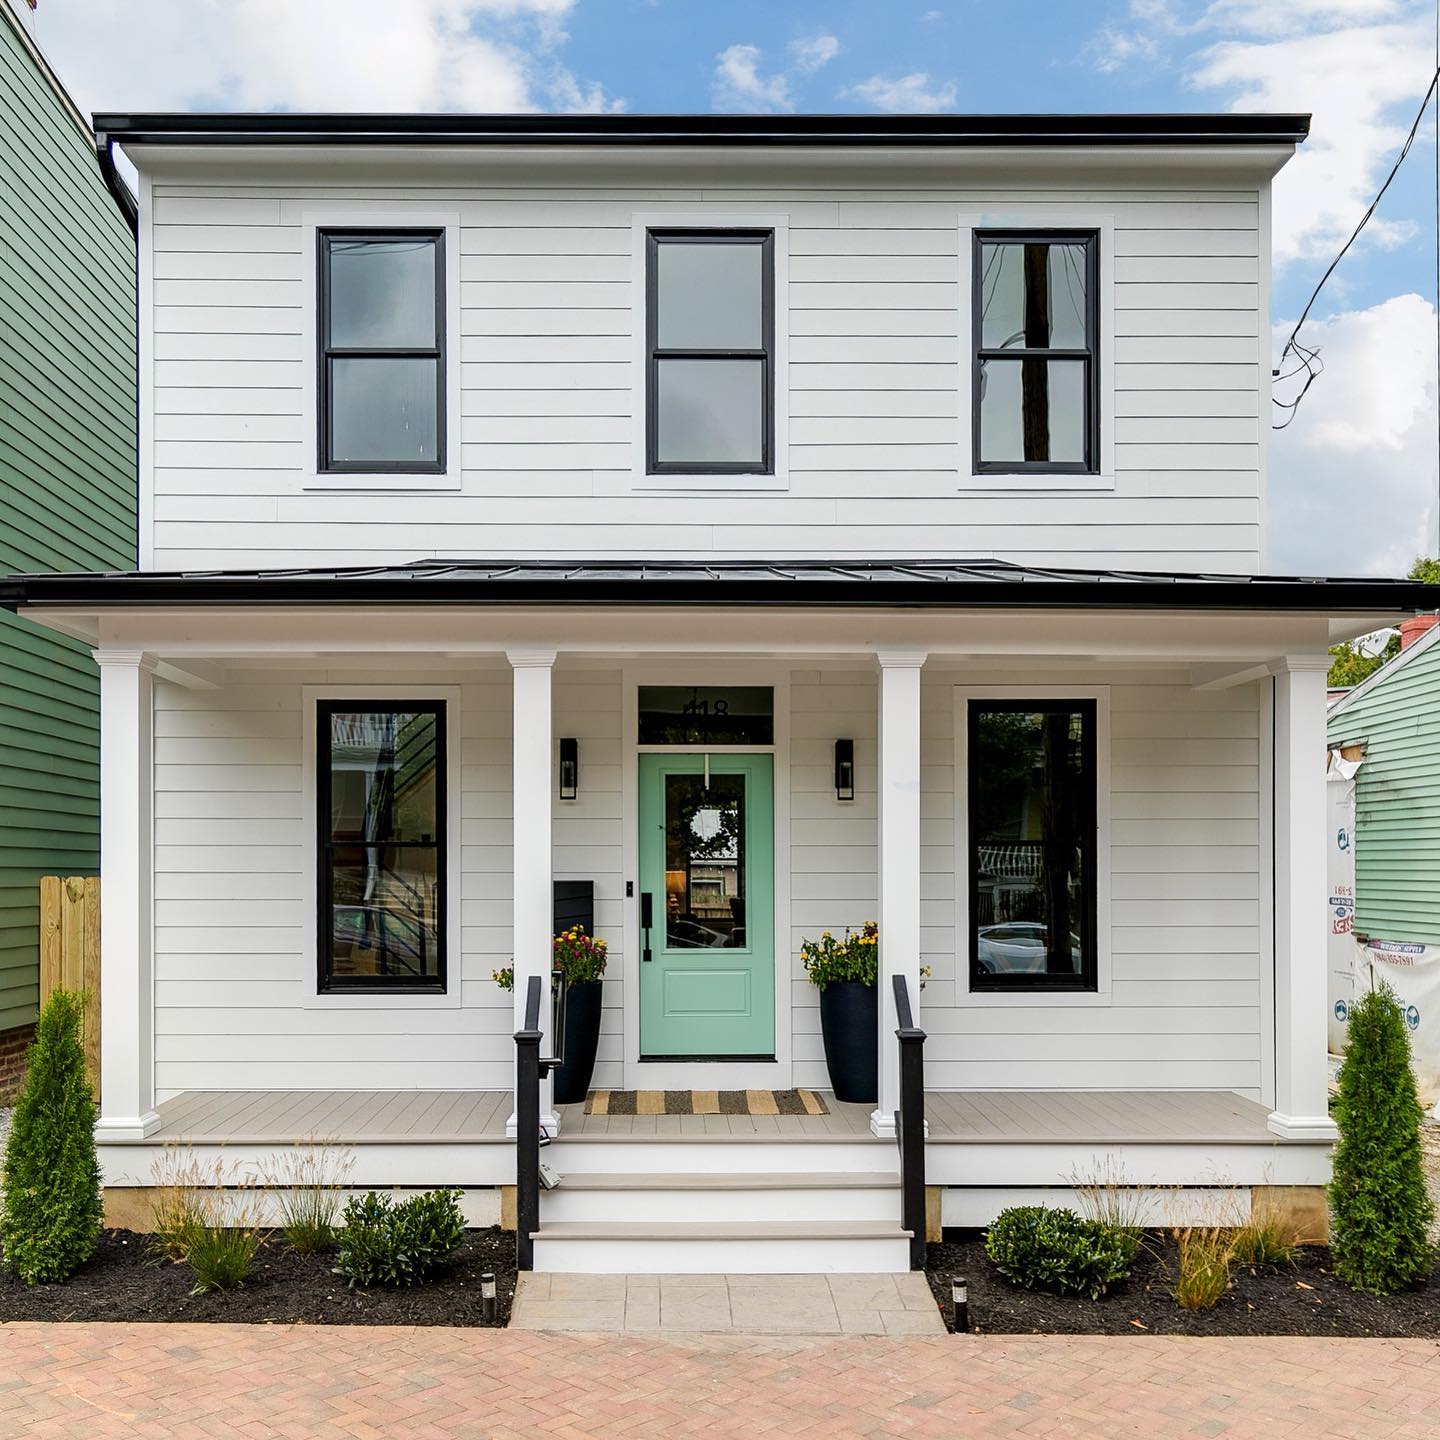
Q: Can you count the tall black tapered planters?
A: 2